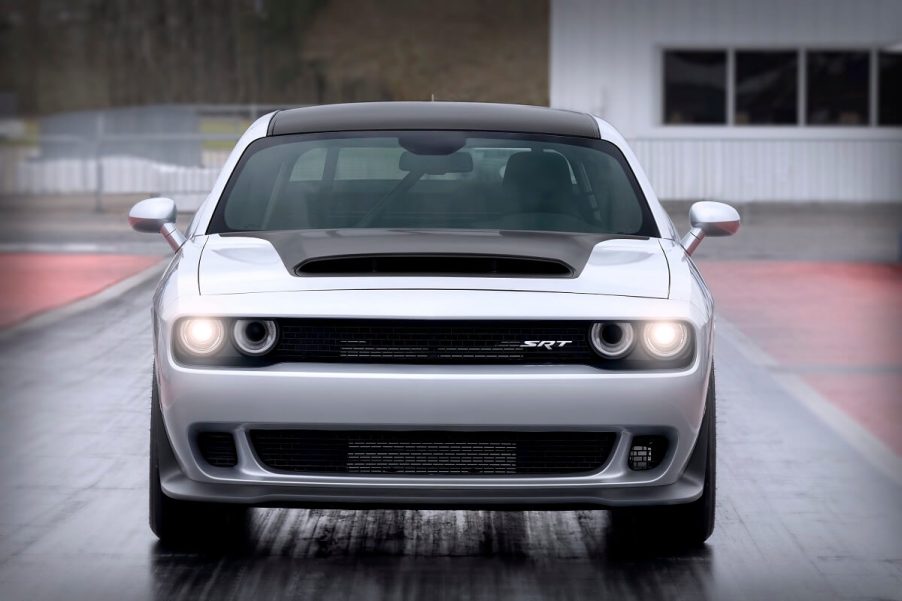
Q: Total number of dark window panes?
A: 4